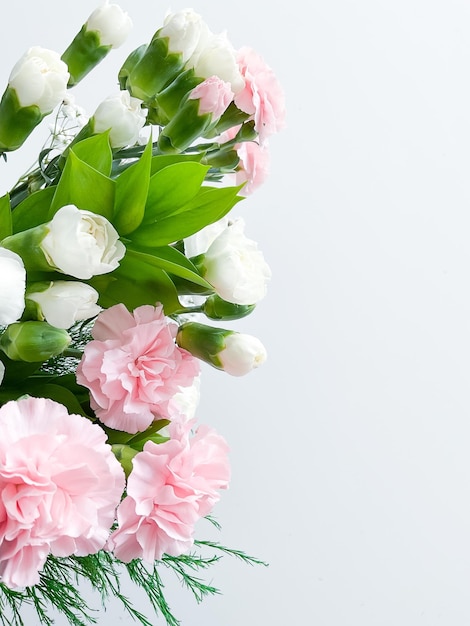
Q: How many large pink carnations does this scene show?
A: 3